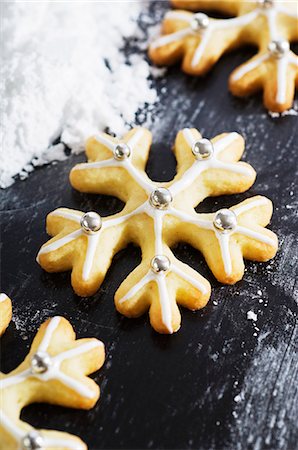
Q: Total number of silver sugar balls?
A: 11